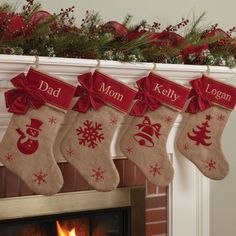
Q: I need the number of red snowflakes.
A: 13